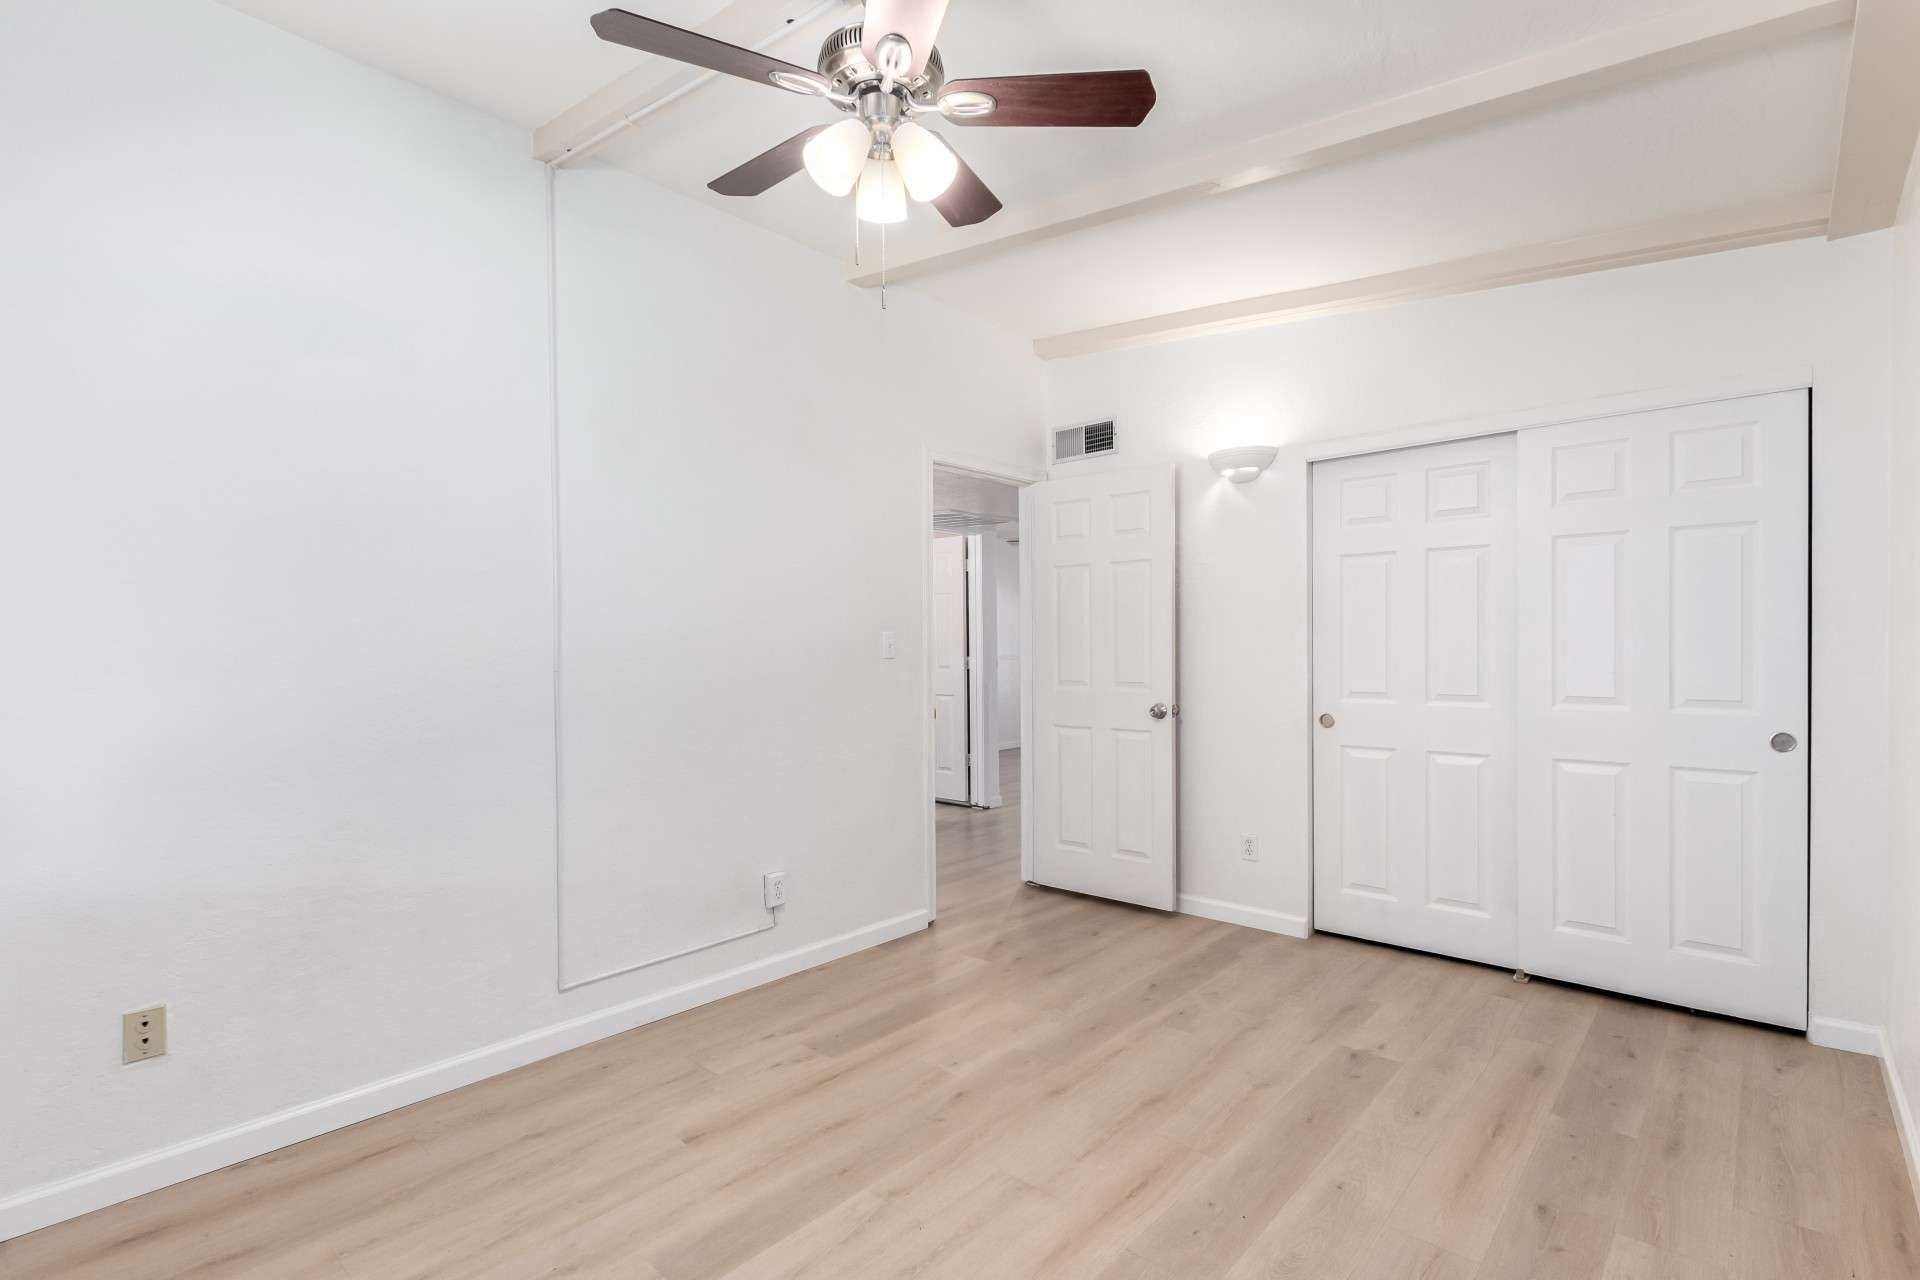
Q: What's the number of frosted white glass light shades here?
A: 3